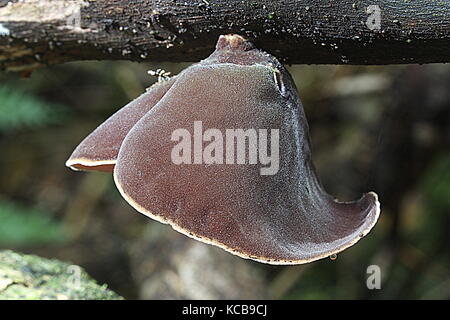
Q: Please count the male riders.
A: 0